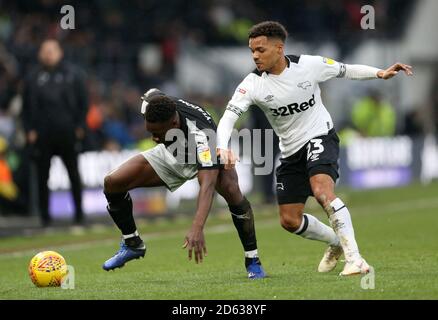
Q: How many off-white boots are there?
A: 2